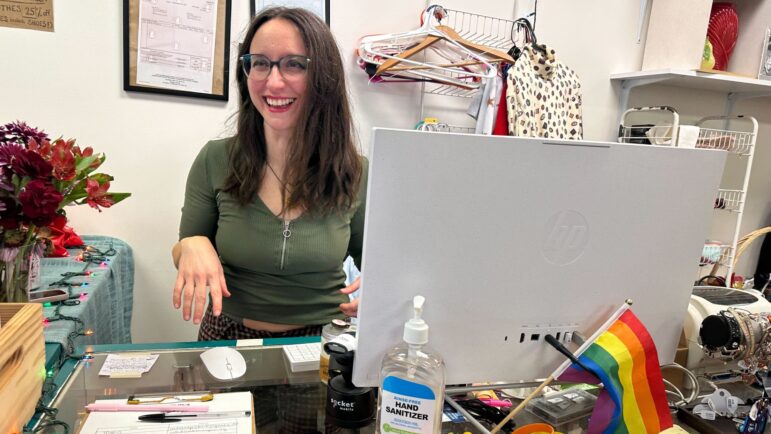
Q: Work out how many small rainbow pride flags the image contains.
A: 1